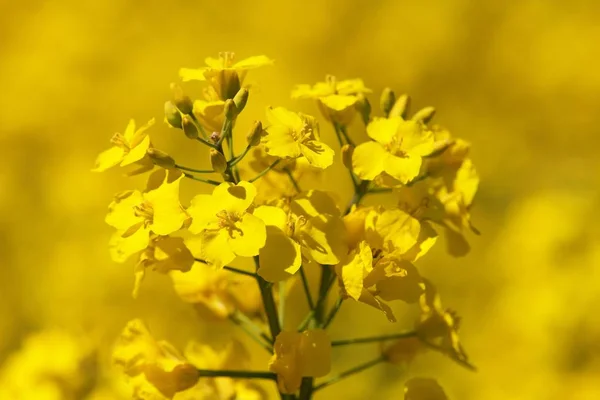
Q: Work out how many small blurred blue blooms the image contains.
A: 0